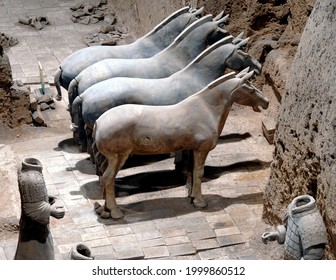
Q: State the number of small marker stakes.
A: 1